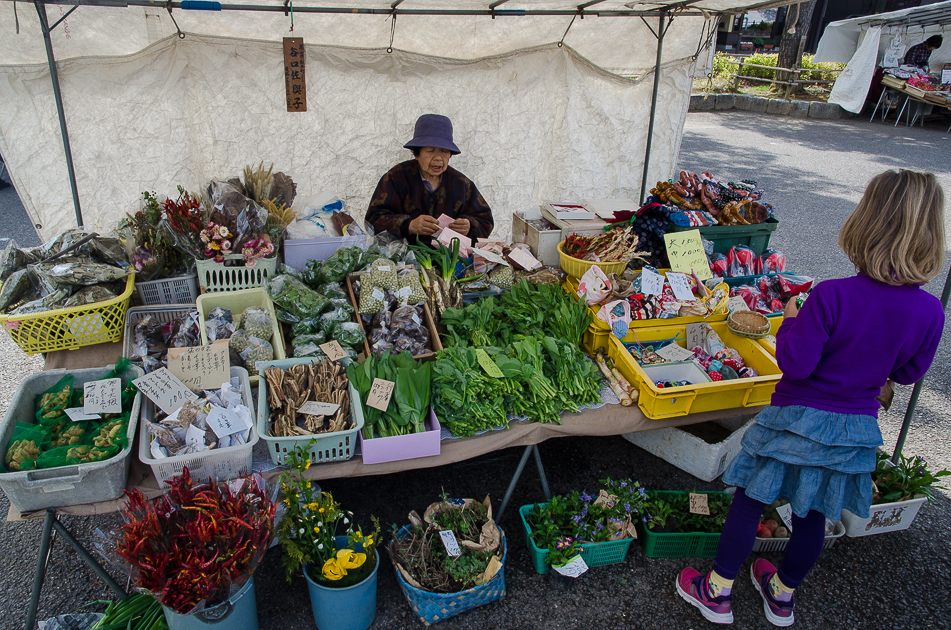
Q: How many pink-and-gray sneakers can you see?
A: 2